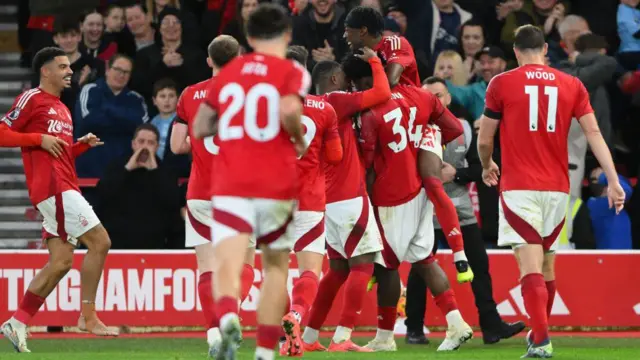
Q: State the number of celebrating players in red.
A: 8